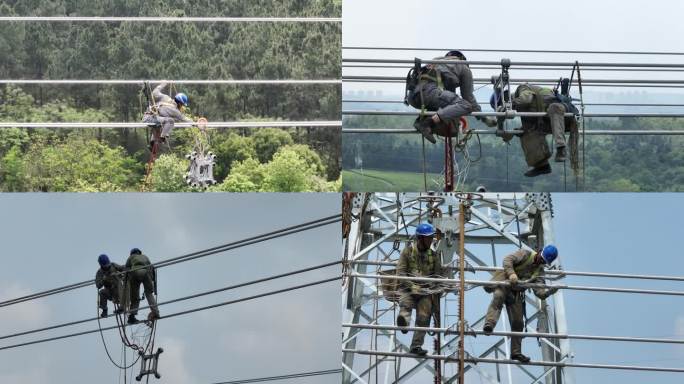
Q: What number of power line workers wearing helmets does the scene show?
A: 7